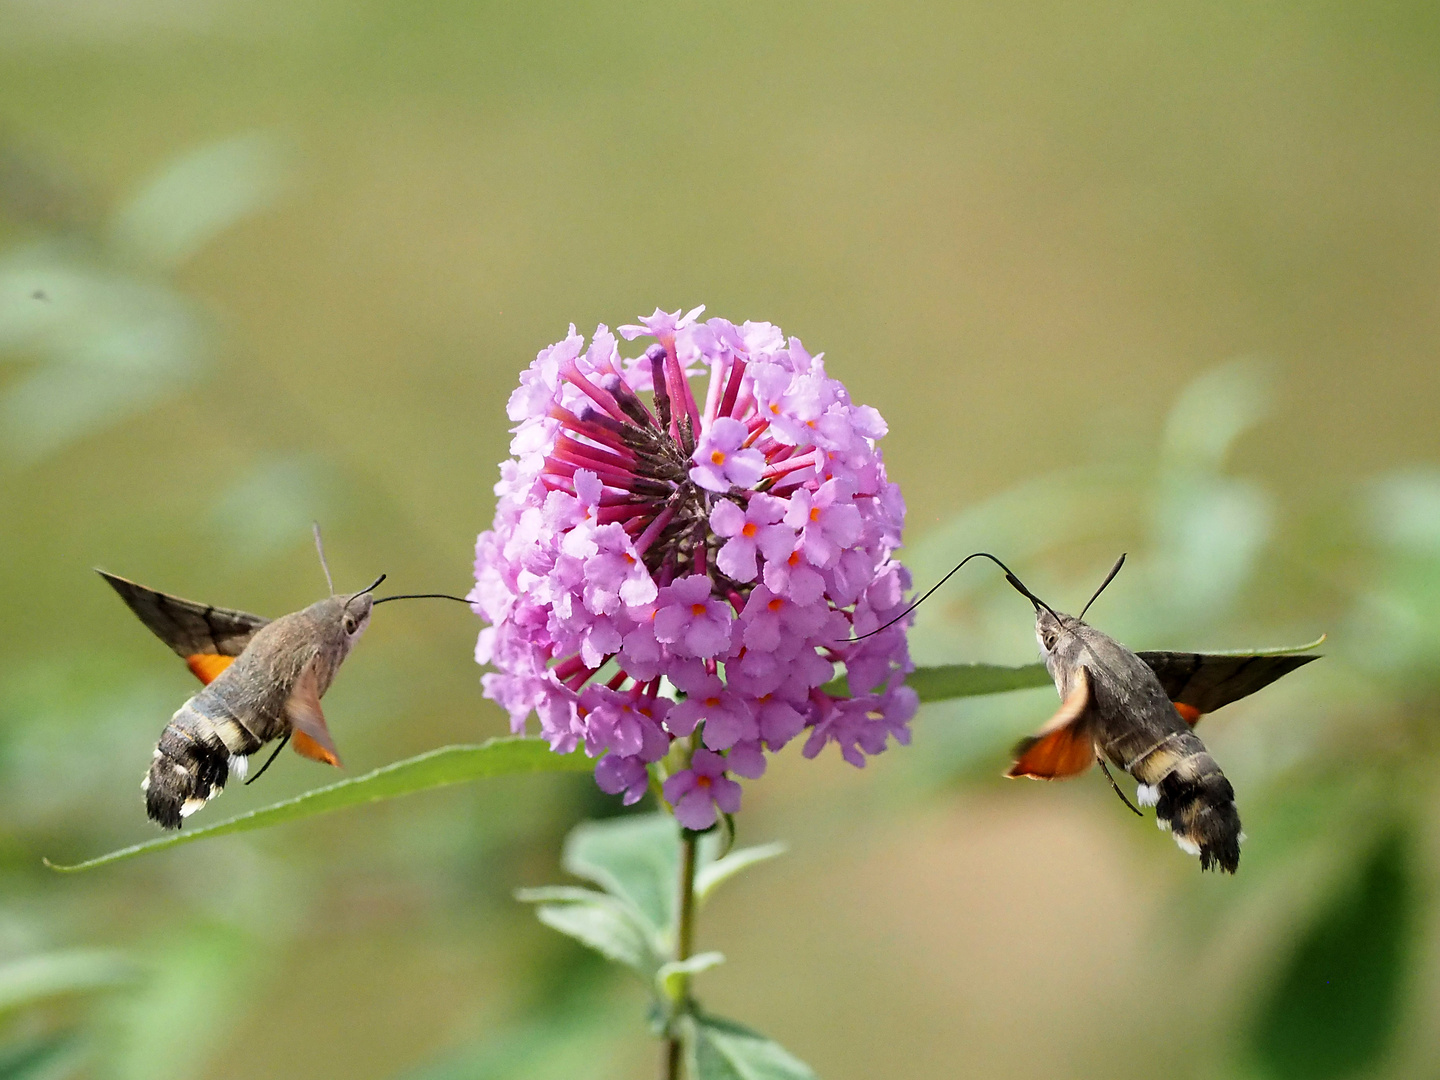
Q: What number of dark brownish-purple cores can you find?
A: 1